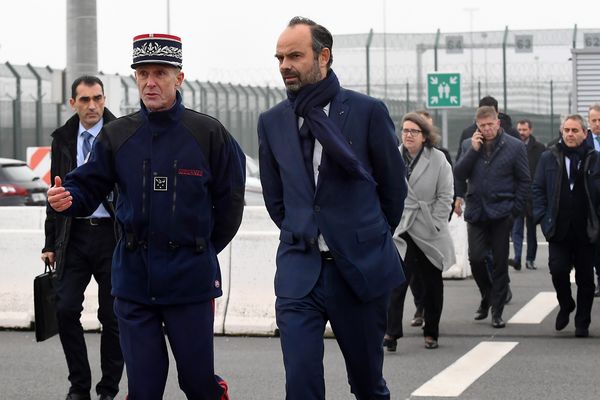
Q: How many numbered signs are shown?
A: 3